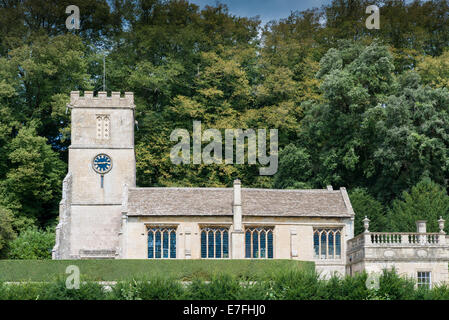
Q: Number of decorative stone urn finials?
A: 2